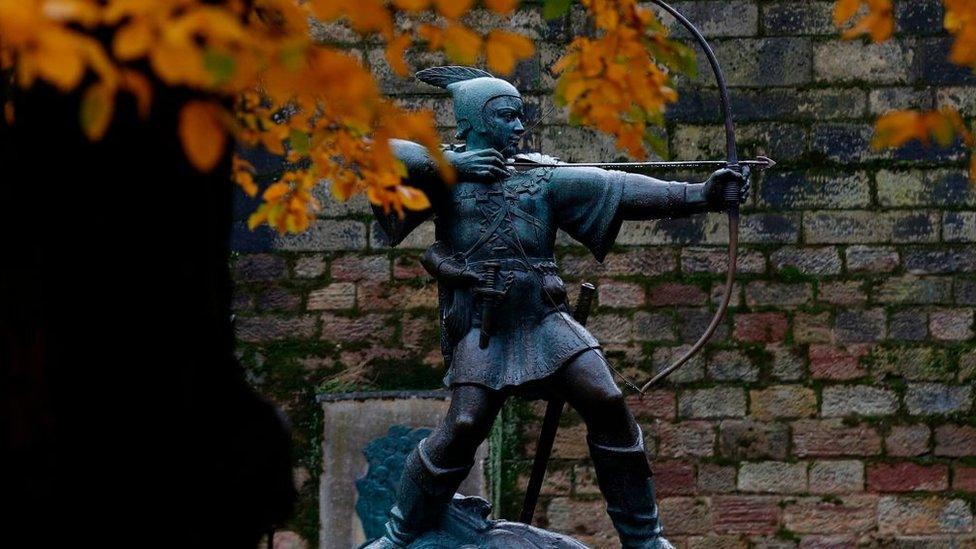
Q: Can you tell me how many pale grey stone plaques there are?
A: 1